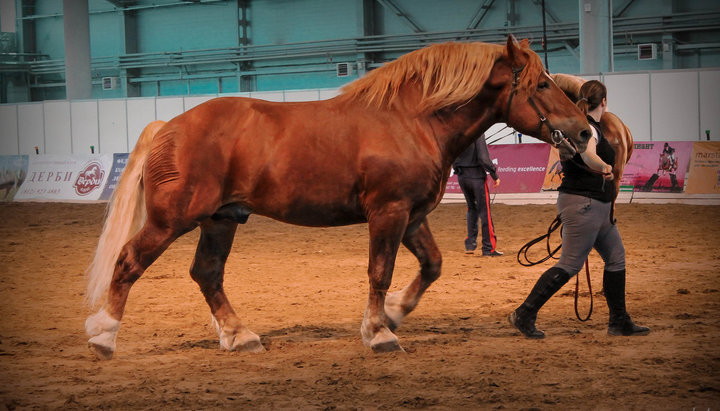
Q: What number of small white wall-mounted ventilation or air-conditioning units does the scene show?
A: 3